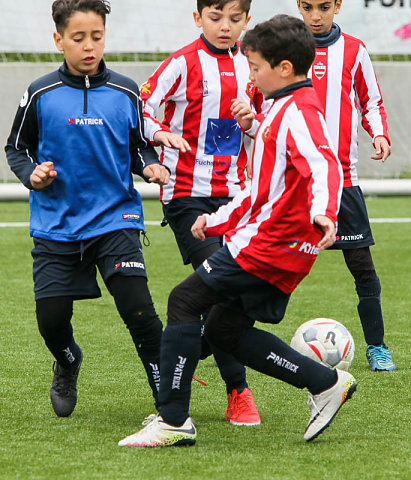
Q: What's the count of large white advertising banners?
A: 1